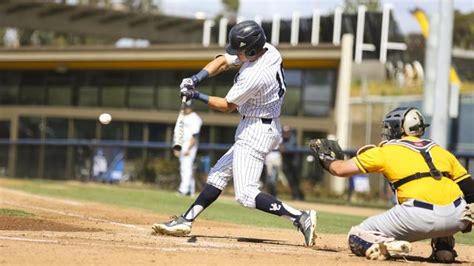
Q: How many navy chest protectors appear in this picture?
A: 1